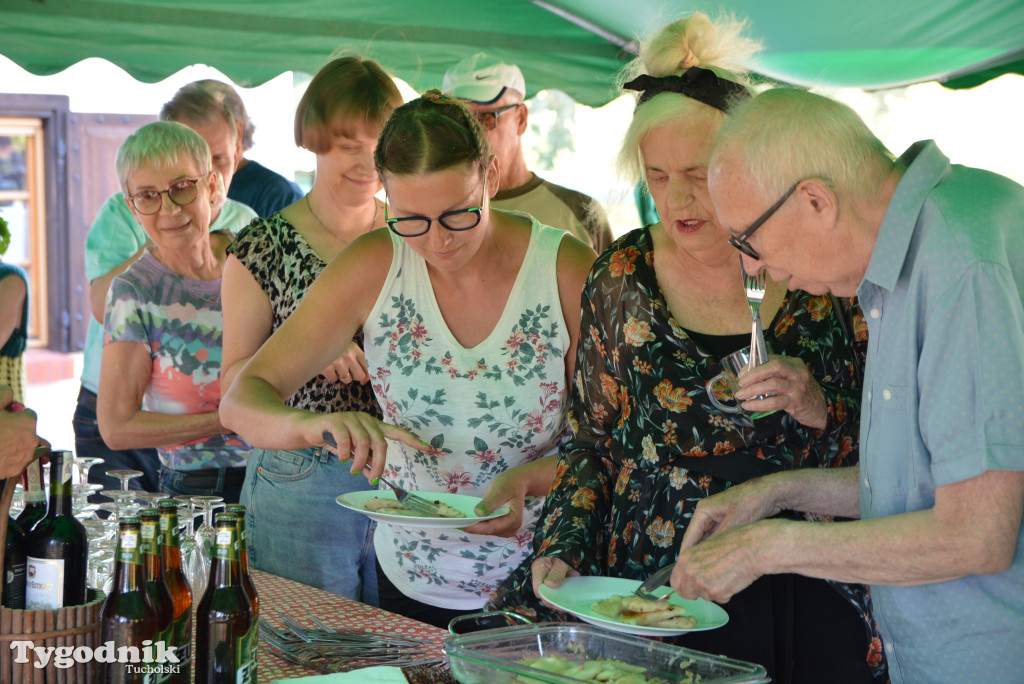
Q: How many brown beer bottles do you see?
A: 5